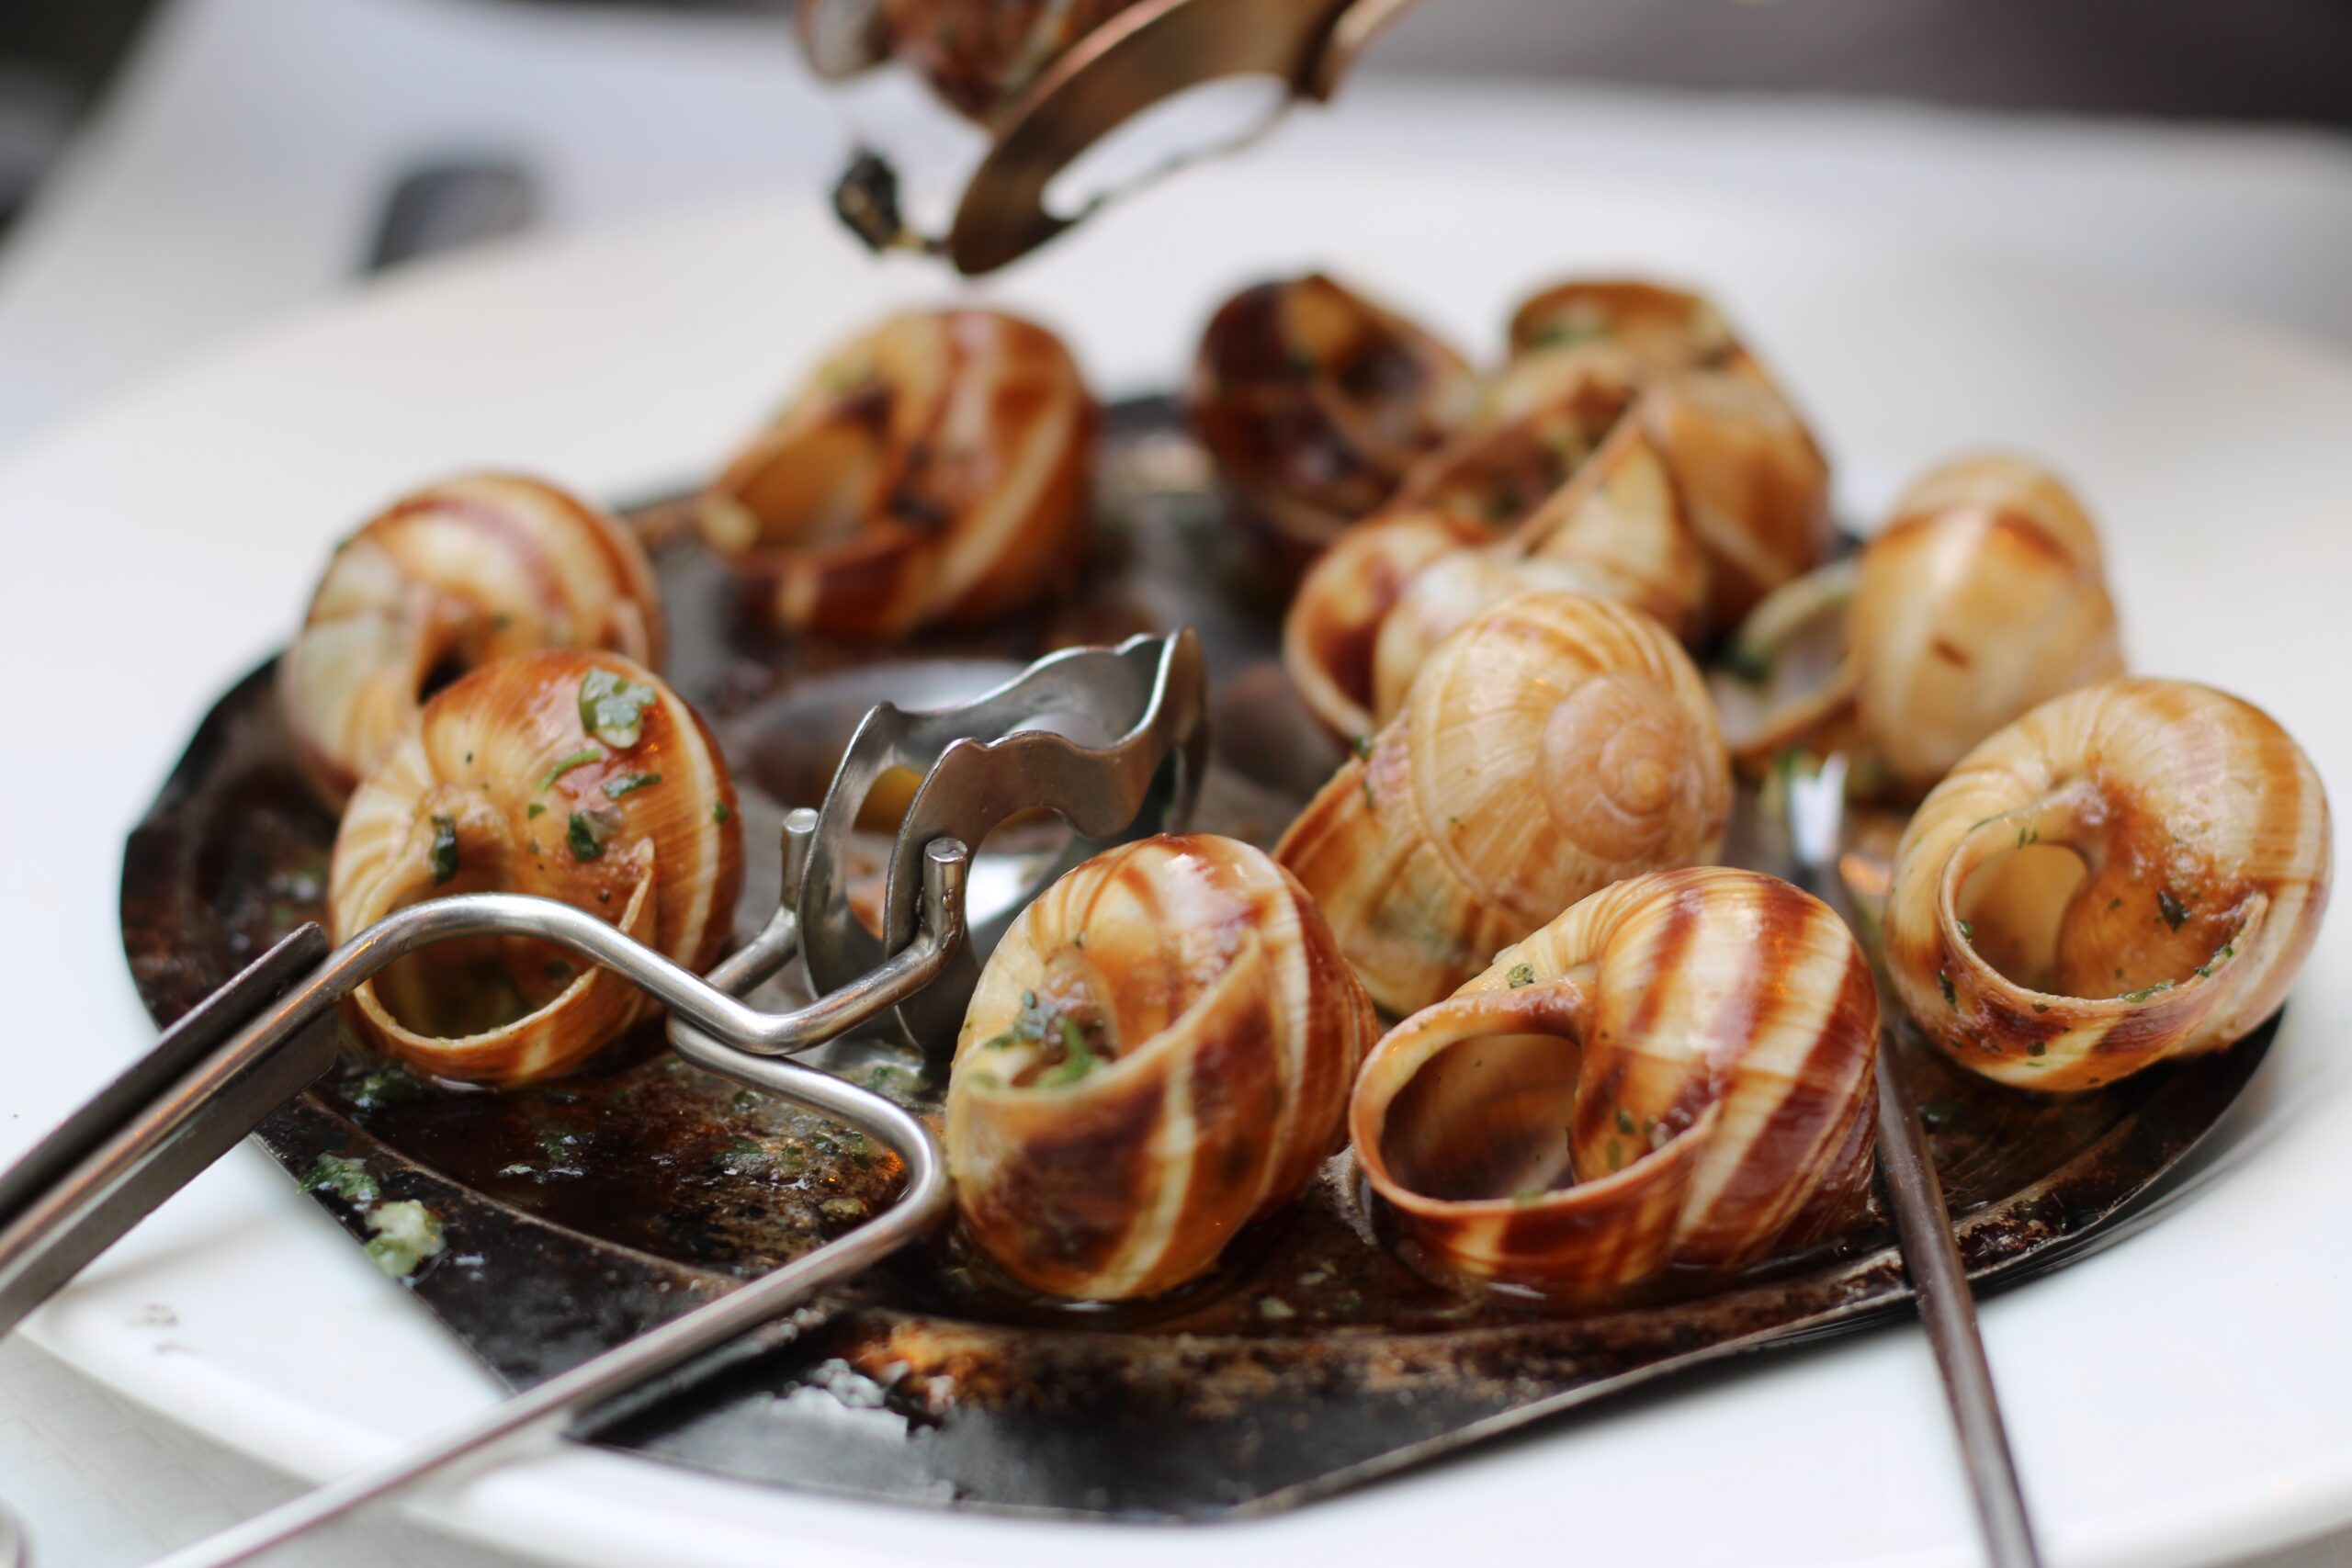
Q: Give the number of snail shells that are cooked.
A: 12